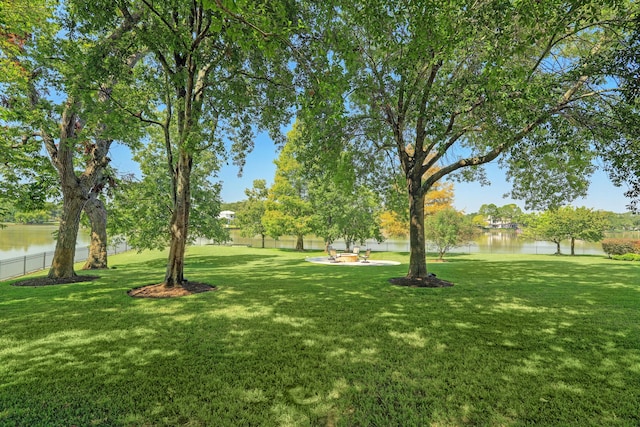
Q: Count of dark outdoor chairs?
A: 4